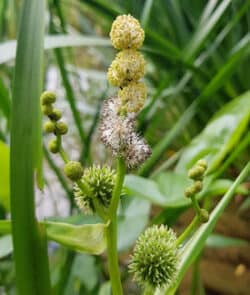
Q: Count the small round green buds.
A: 13